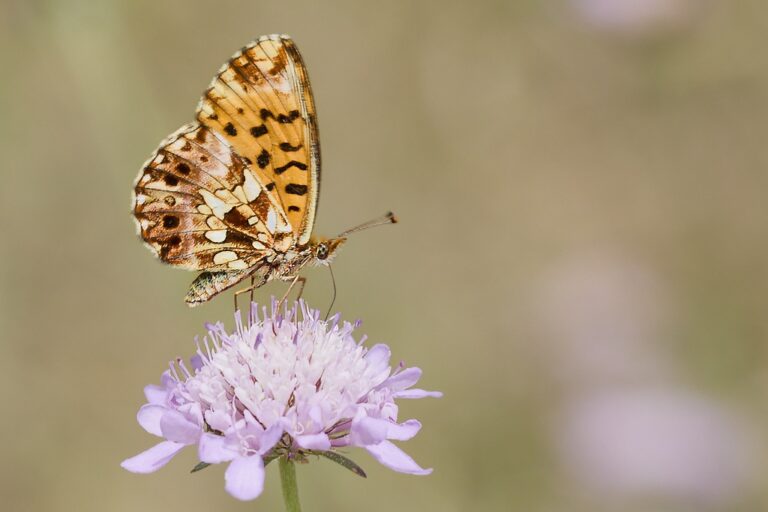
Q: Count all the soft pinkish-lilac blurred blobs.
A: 3